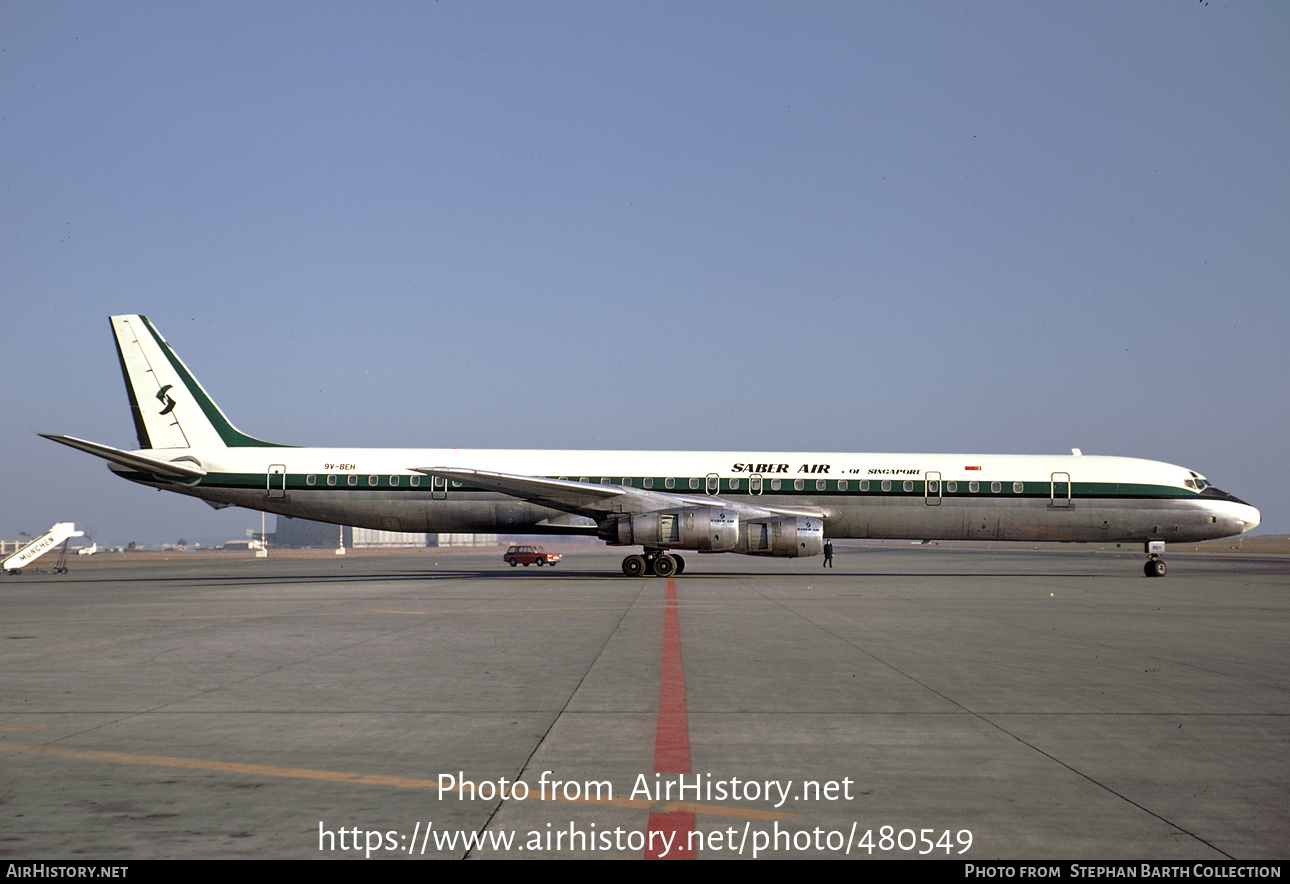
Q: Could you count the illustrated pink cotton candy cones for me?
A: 0